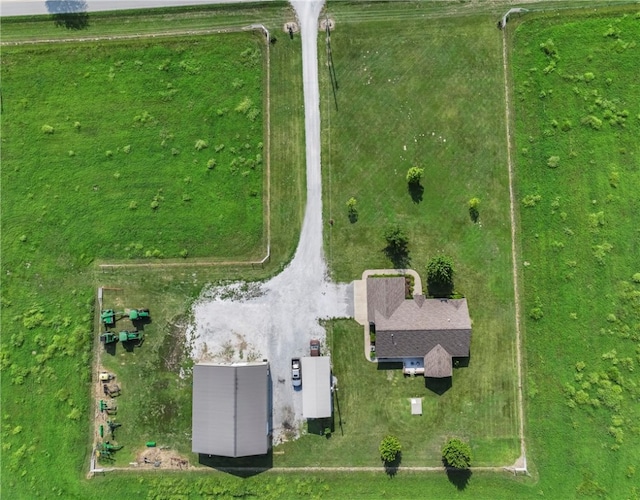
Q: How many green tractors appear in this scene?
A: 2